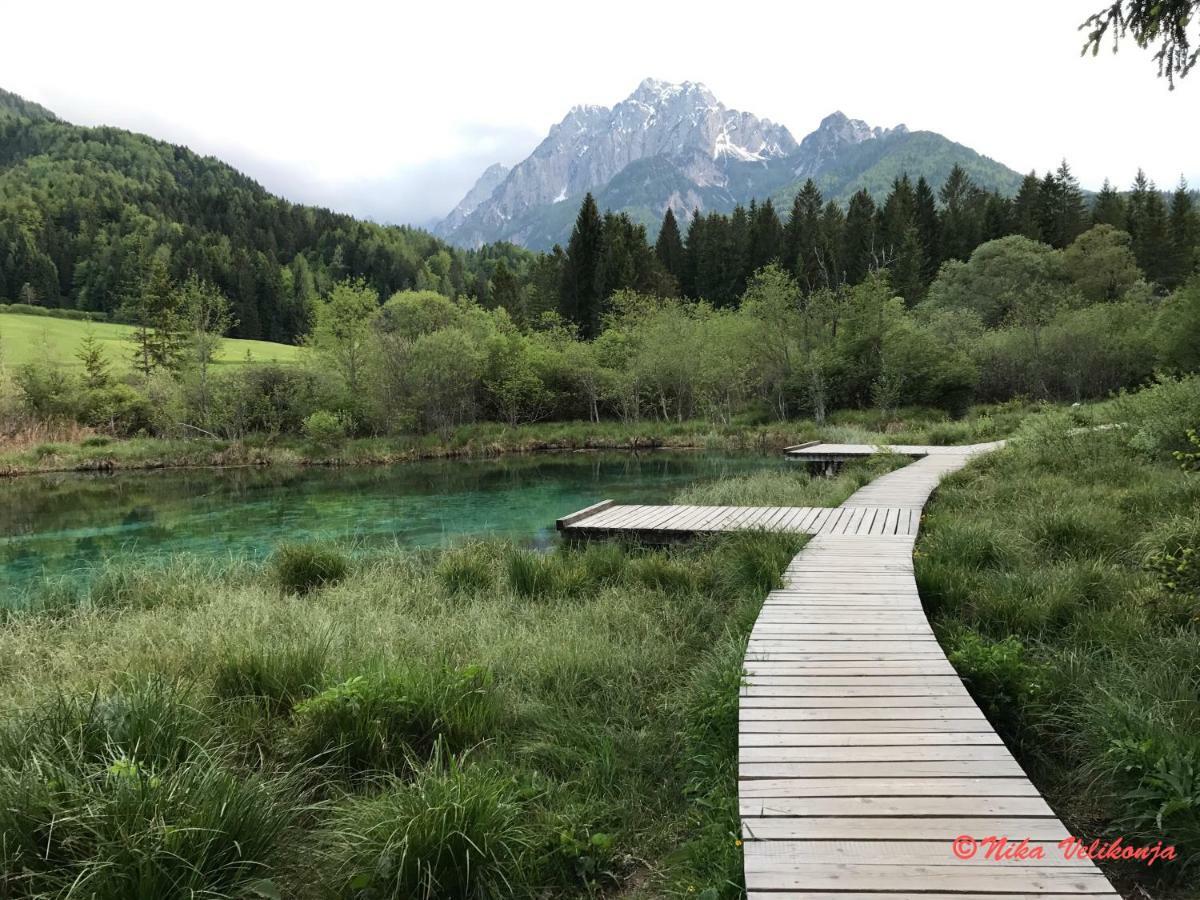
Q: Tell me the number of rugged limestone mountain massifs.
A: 1